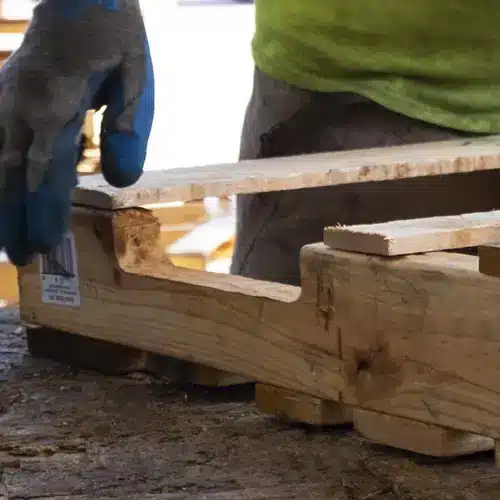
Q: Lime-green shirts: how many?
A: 1